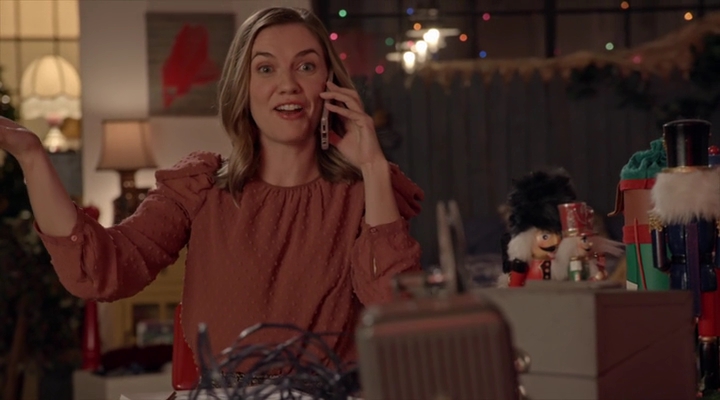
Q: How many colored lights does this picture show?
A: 15